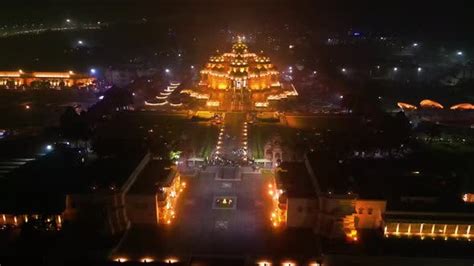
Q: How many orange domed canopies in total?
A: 3